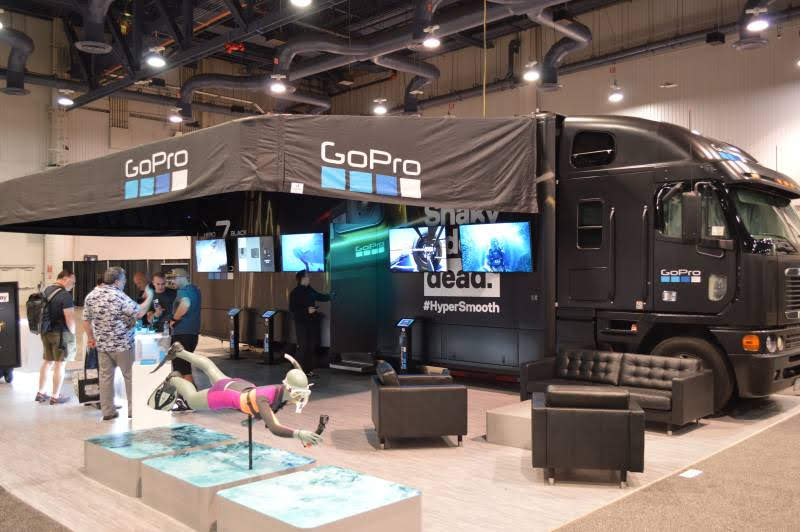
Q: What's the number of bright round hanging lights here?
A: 10